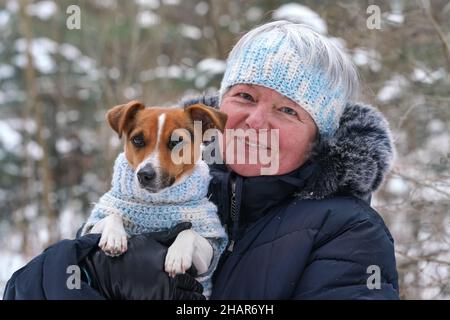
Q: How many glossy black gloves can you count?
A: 1